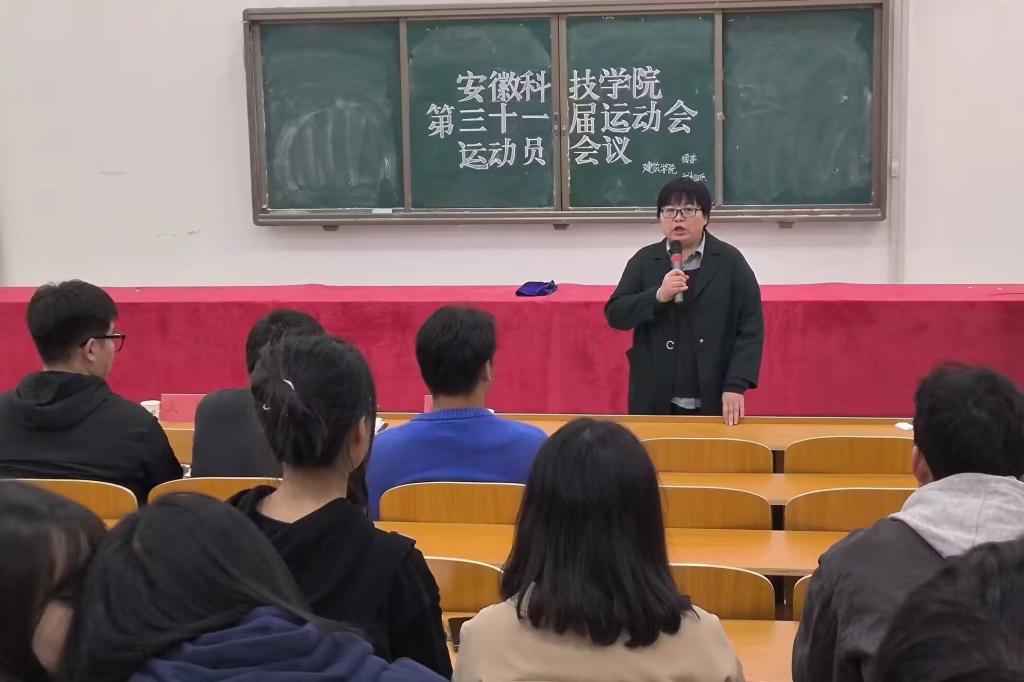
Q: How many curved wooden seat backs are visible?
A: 10